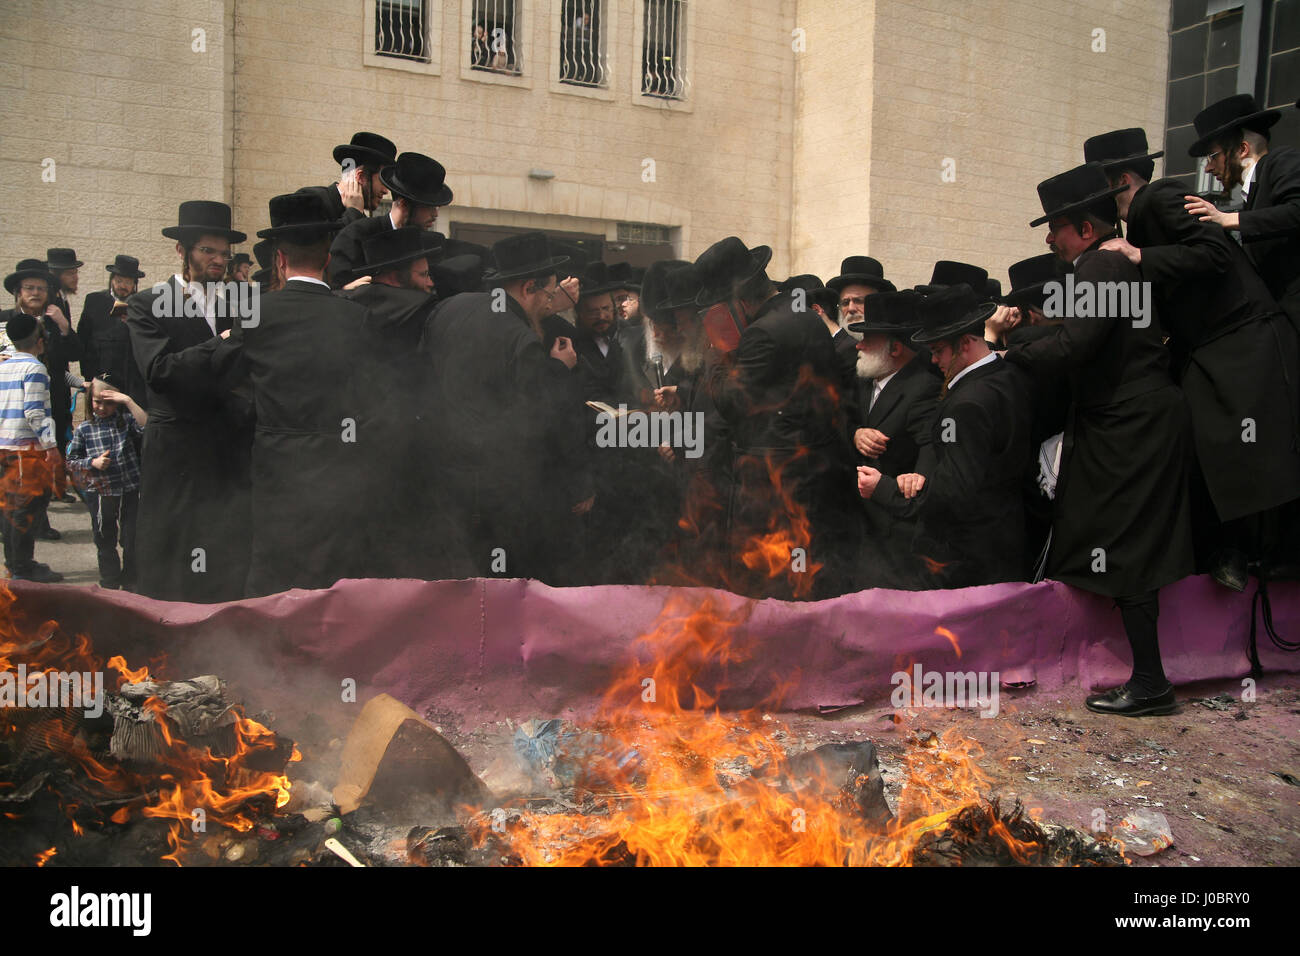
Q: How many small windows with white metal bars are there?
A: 4